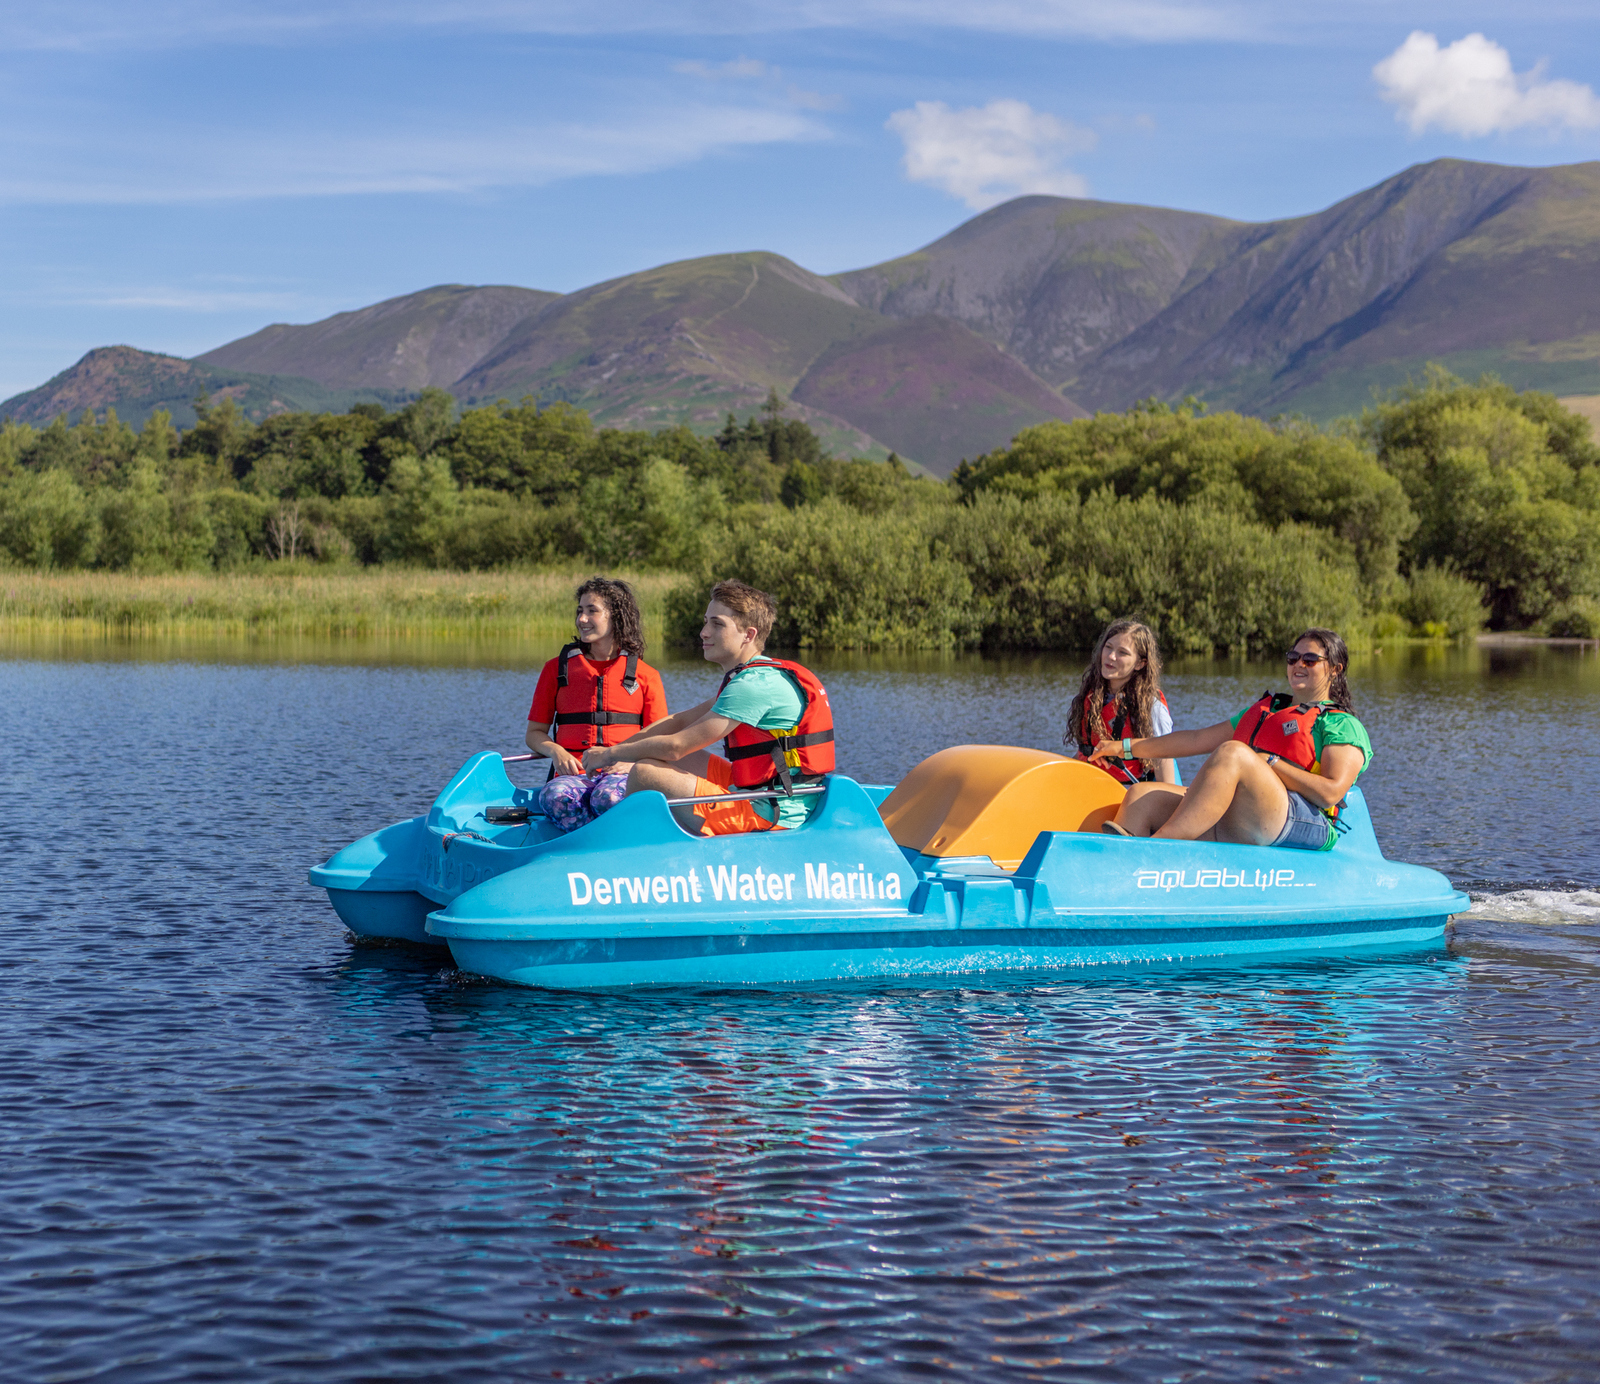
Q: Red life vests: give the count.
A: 4